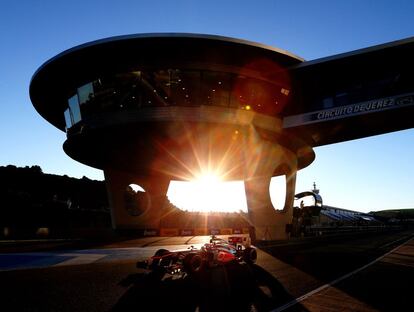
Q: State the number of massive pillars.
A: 2